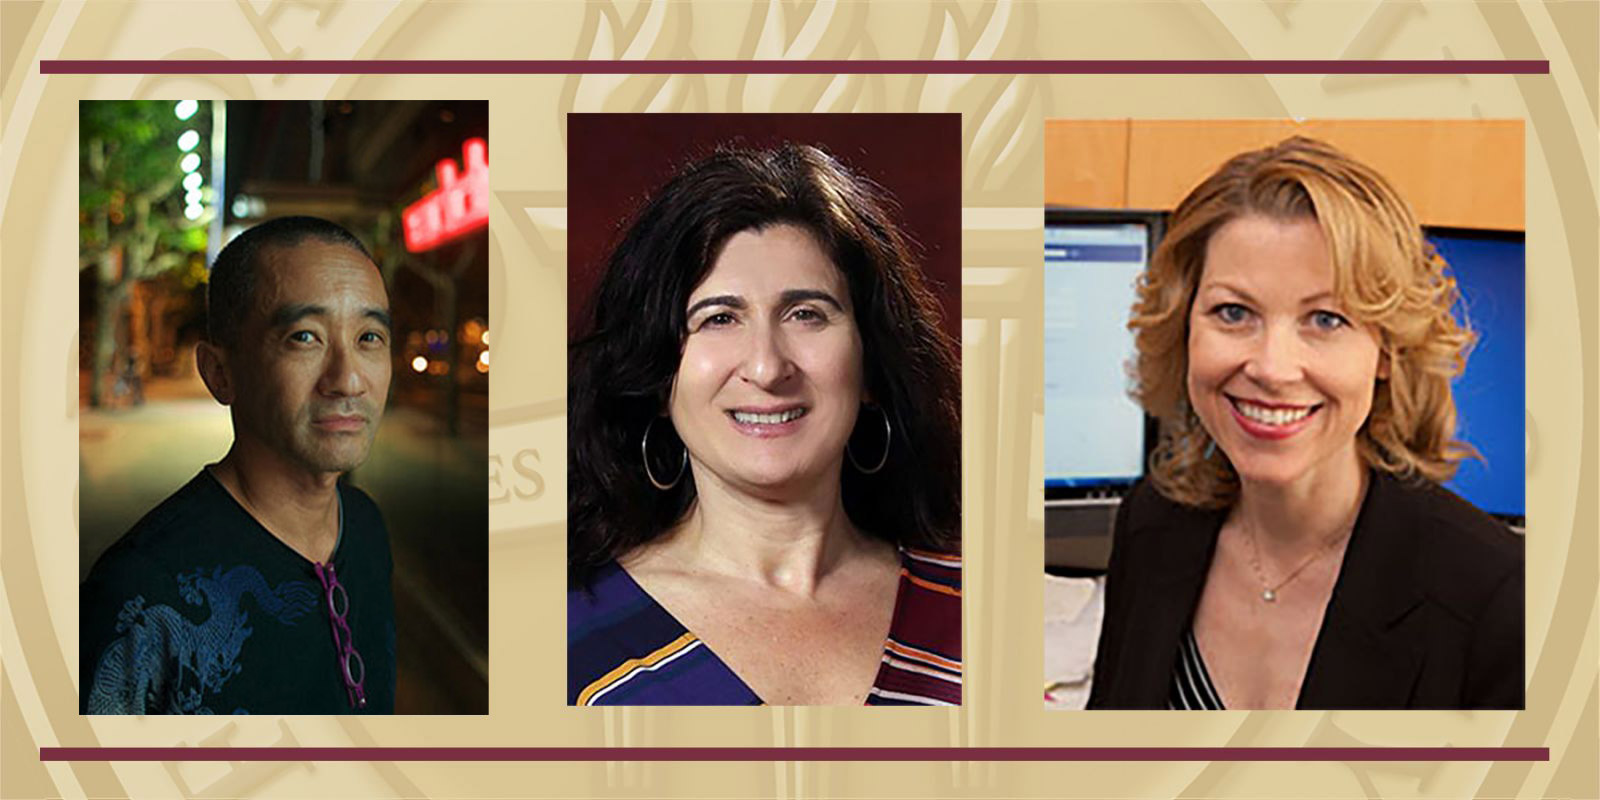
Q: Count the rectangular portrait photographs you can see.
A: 3